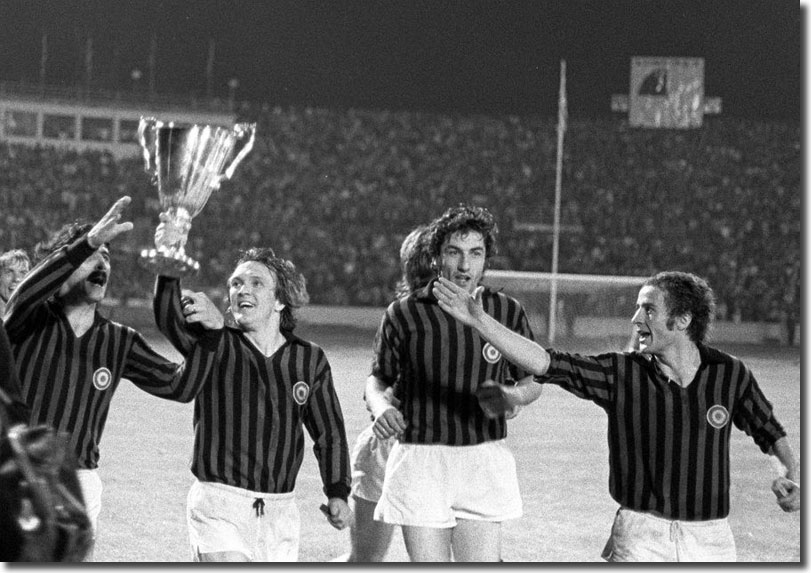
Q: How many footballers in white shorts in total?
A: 5